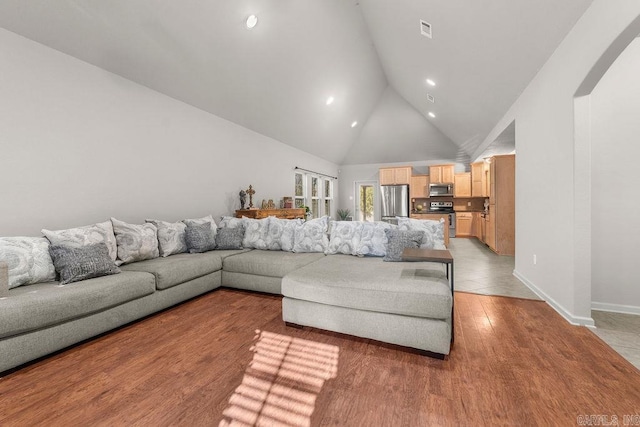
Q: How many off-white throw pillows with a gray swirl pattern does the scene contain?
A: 12